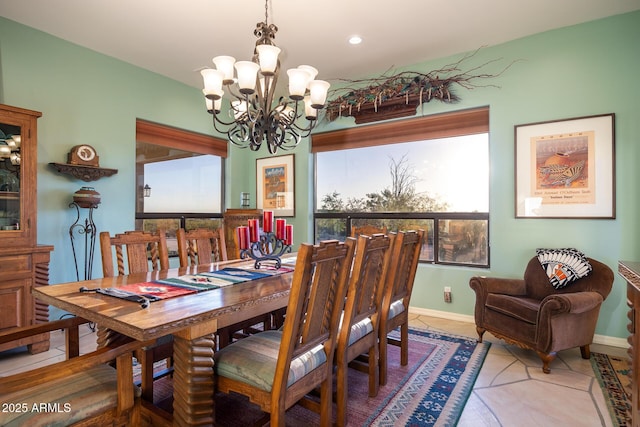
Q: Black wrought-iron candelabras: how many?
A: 1